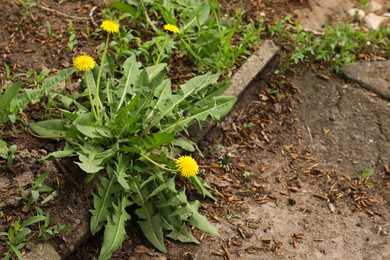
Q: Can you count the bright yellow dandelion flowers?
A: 4